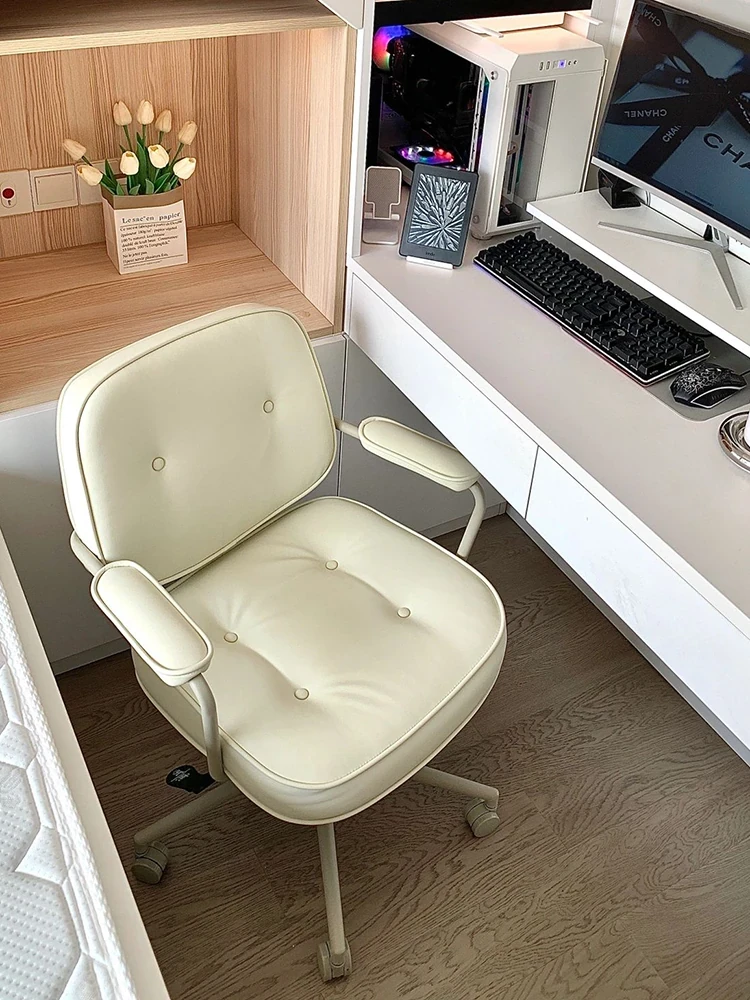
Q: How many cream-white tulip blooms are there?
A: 9